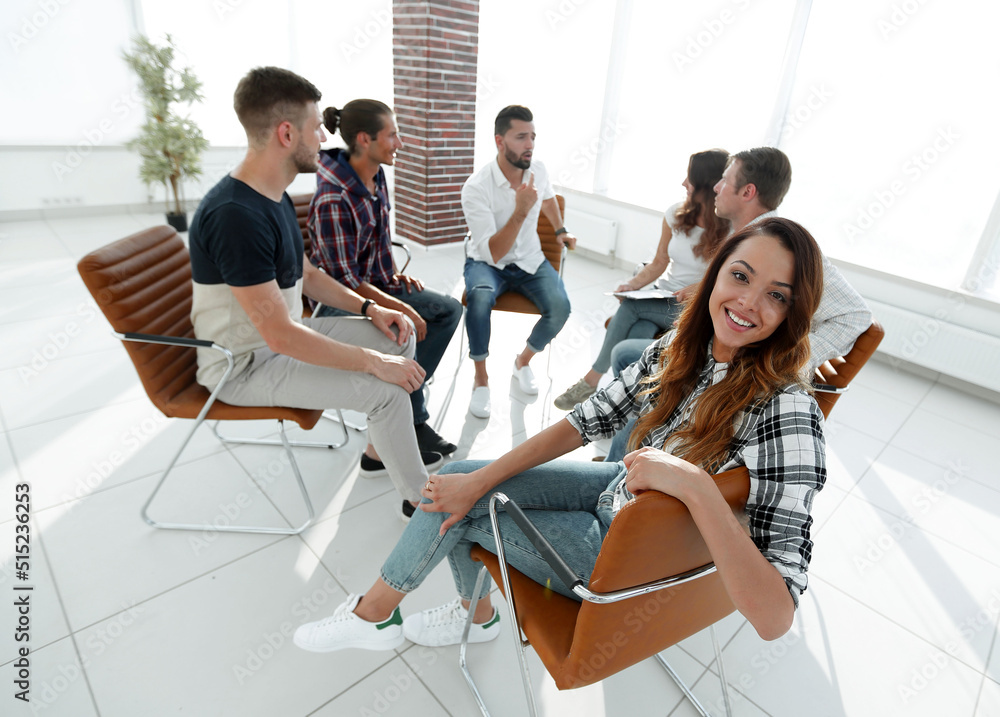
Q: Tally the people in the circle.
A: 6